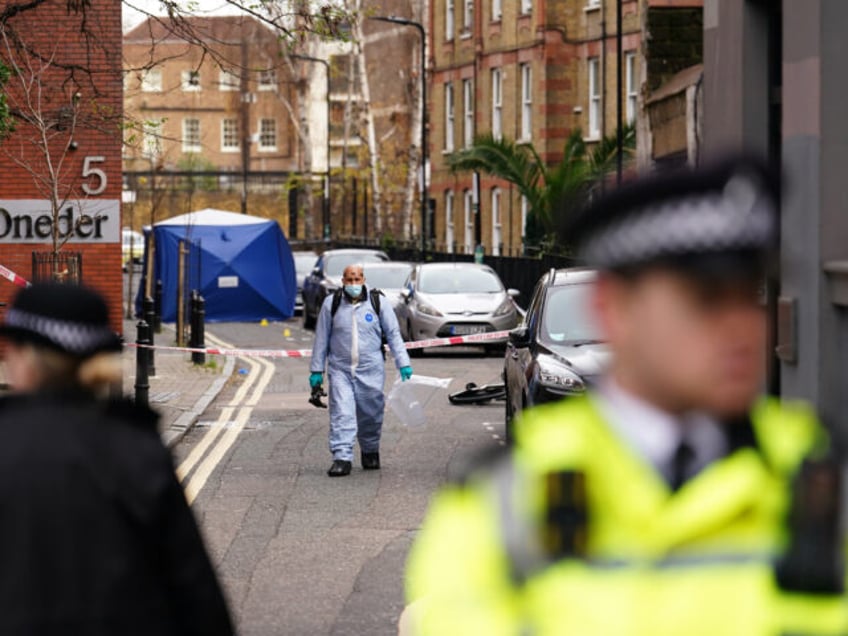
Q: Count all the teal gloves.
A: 2